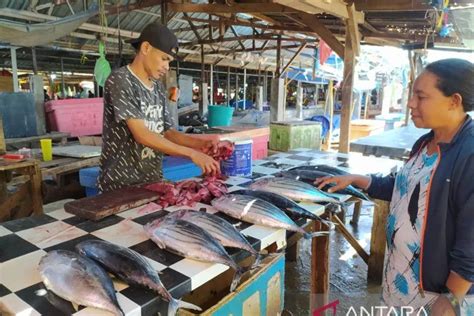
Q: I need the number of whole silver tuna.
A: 9